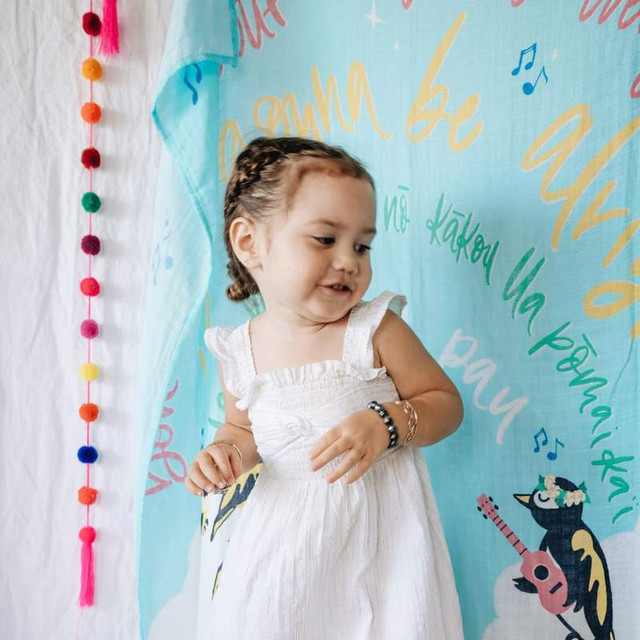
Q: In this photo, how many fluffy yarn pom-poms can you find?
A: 13